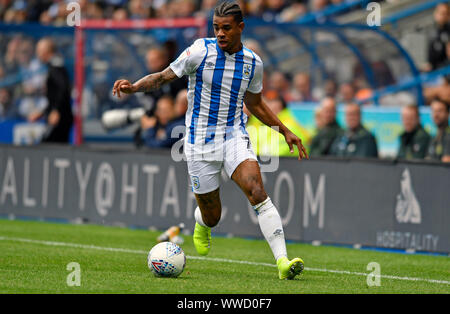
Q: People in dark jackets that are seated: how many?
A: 4